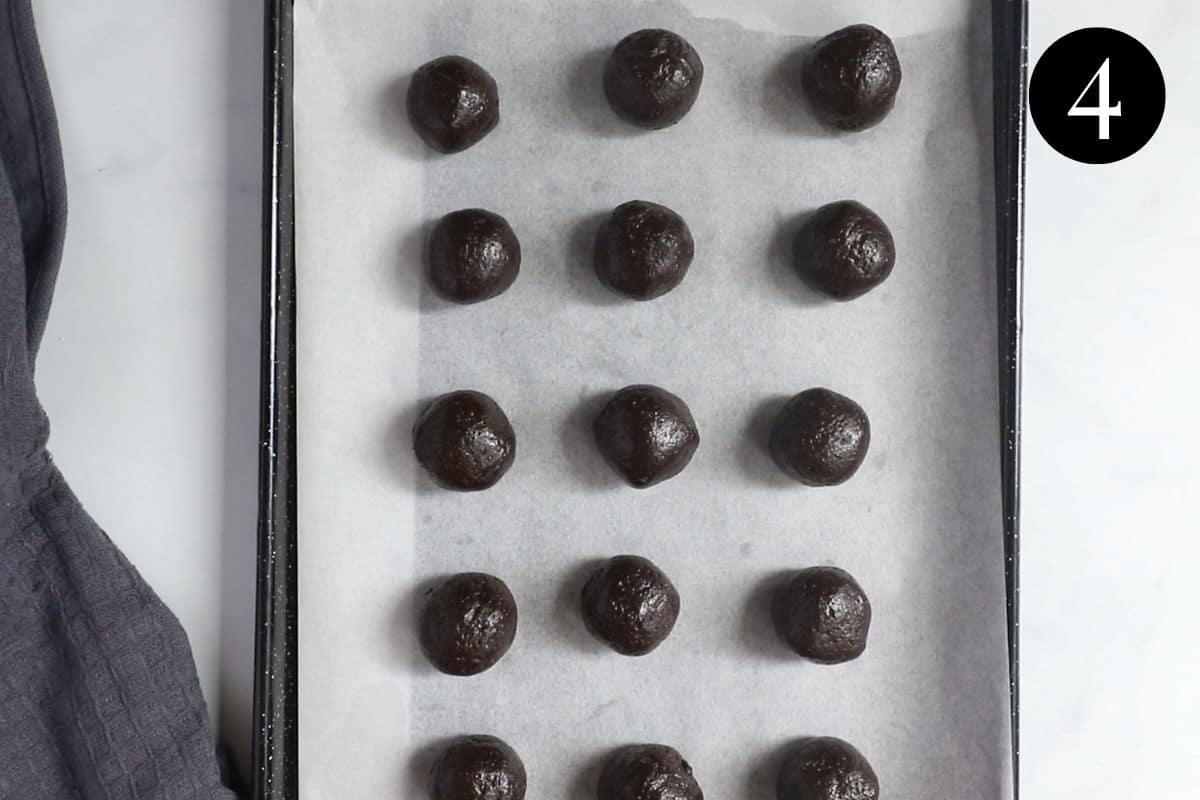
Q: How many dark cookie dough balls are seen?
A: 15